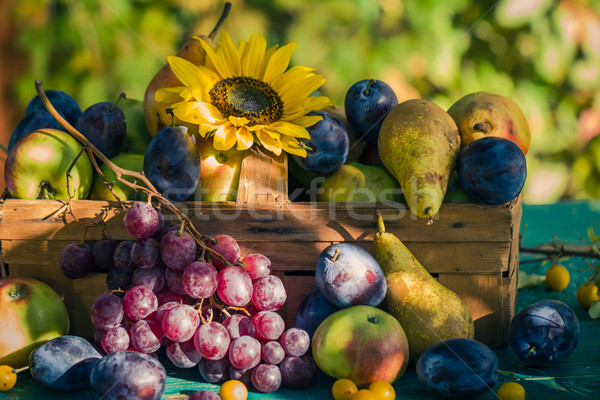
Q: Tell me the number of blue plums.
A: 13